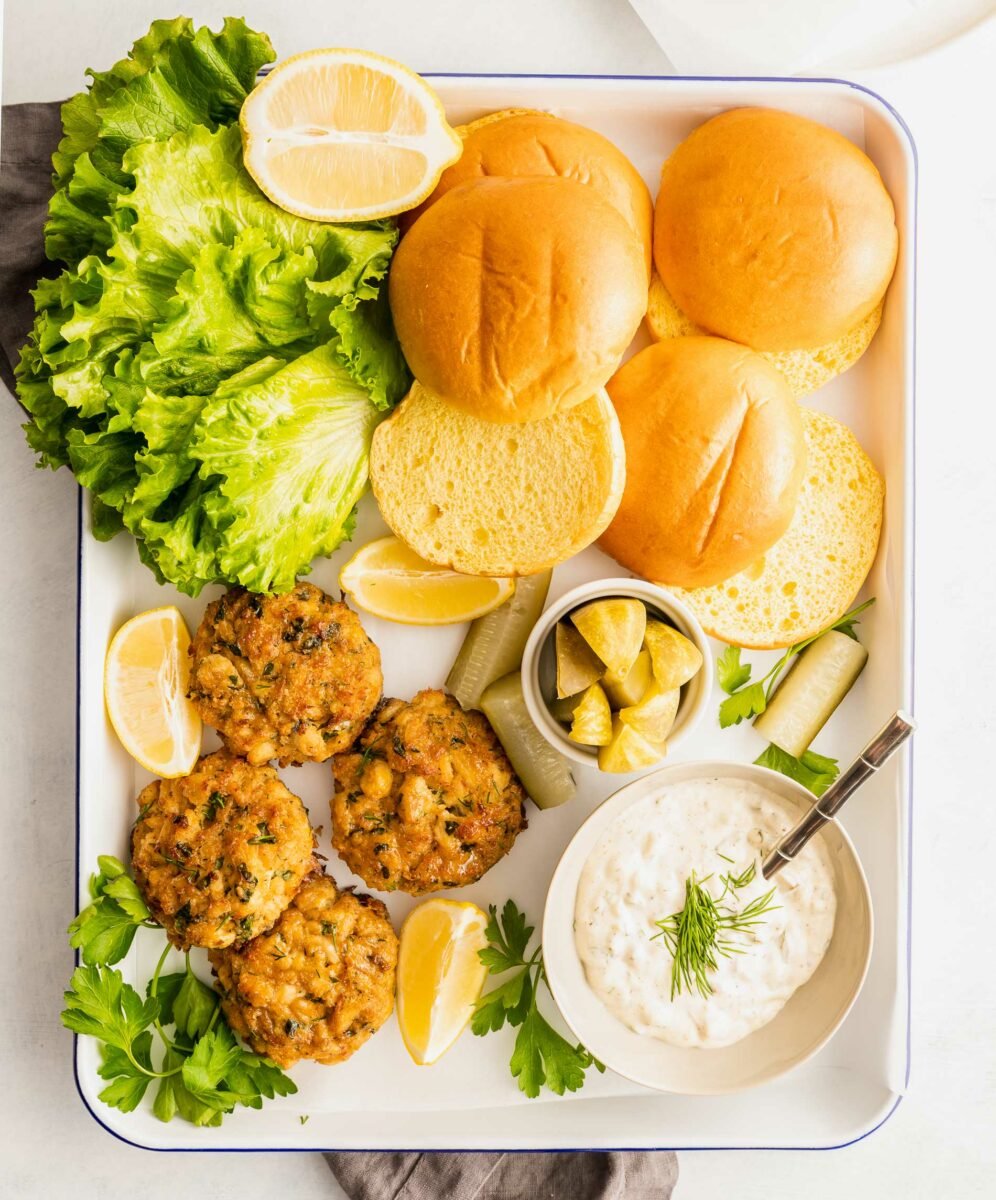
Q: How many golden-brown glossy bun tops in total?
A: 4